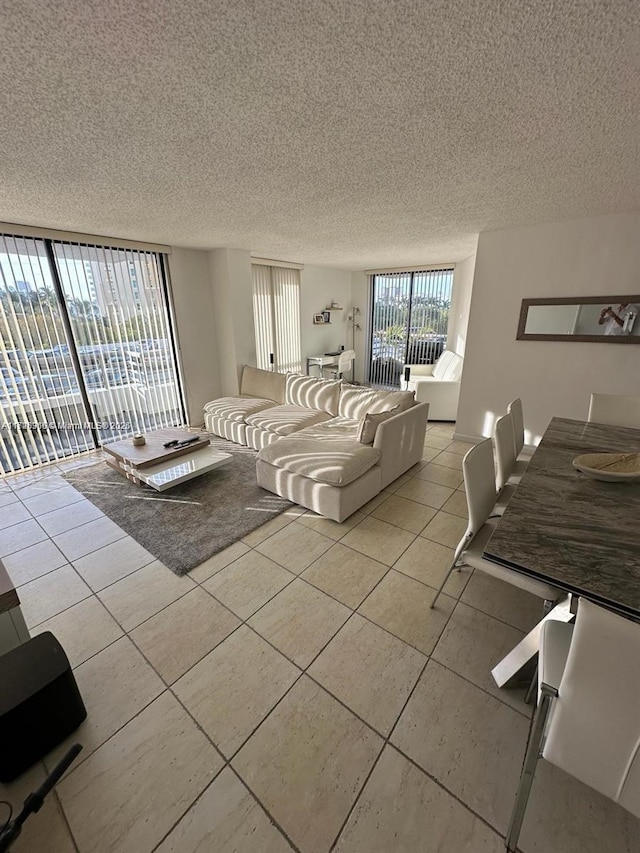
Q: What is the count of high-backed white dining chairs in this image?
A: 5